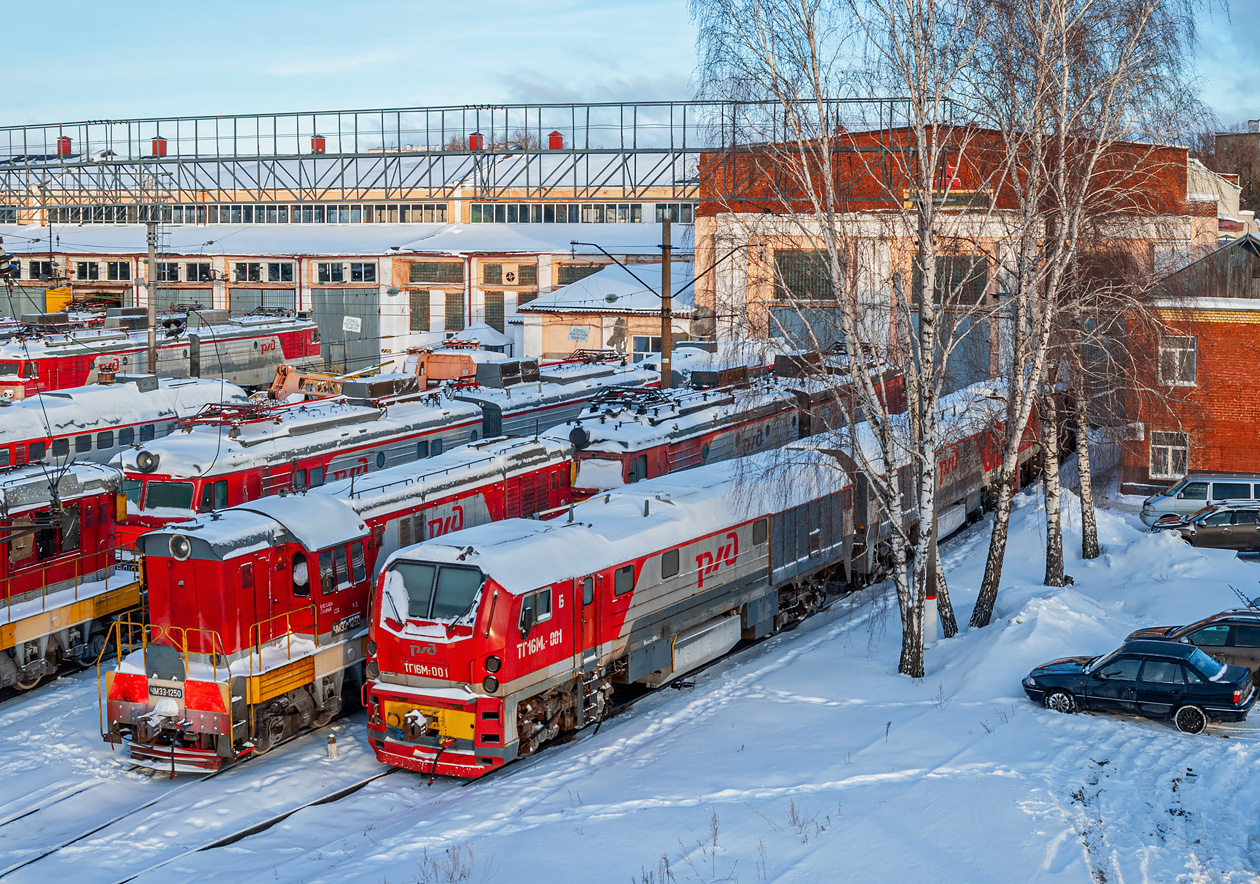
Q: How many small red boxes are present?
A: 5